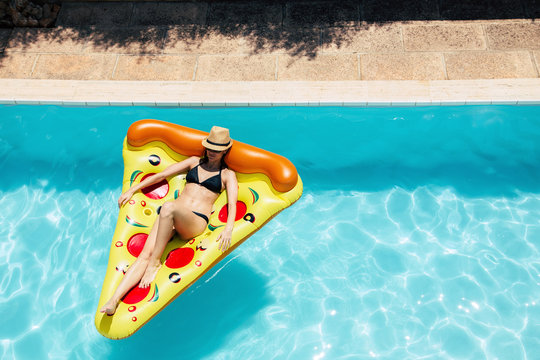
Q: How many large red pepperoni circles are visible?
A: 5